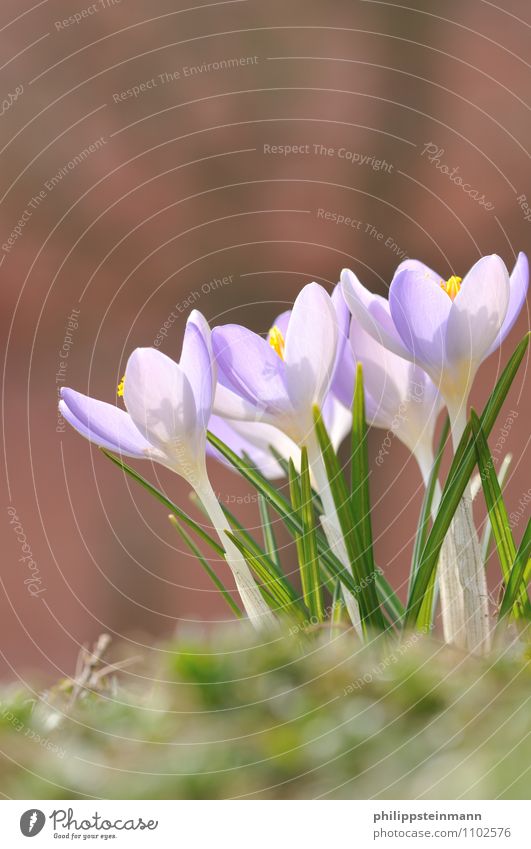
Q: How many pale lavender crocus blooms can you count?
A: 5